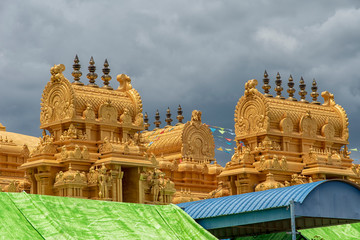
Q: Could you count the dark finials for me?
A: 12